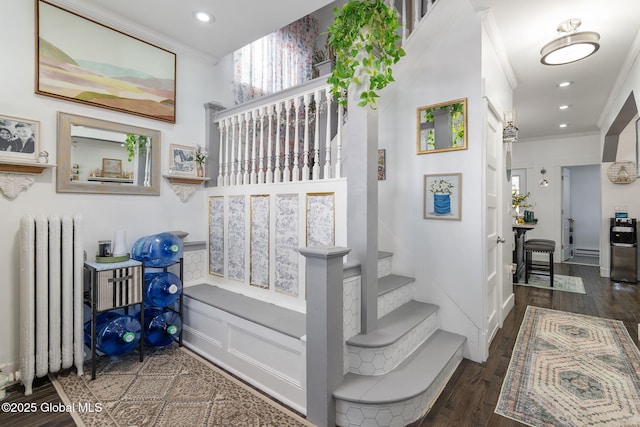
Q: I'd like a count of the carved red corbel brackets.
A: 0